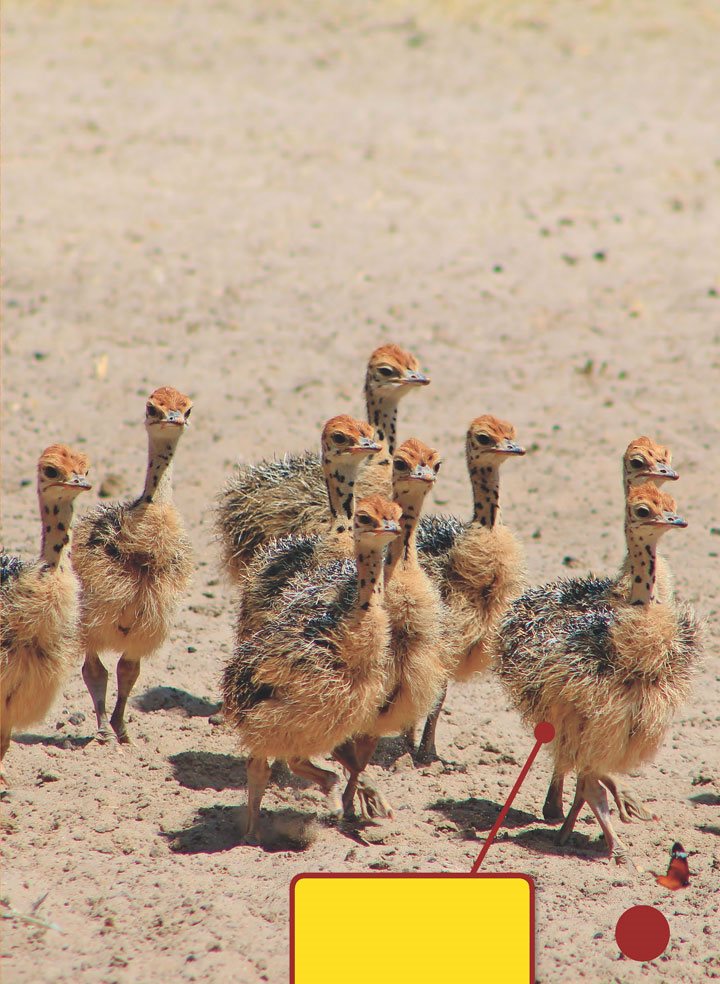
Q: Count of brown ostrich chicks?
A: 9